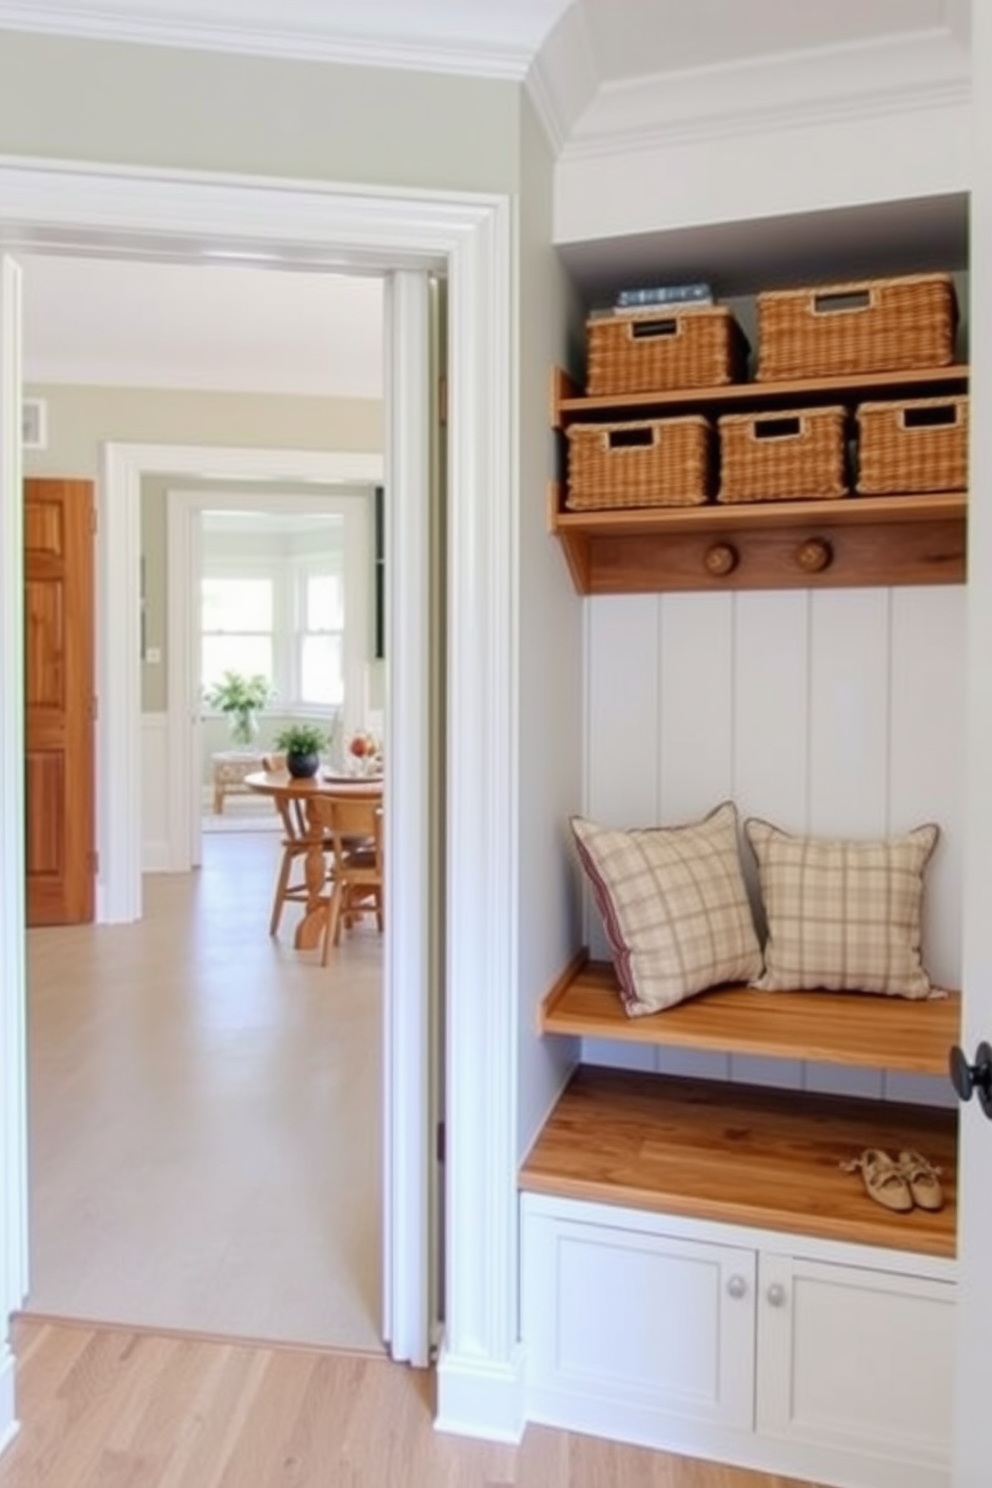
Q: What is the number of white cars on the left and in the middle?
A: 0